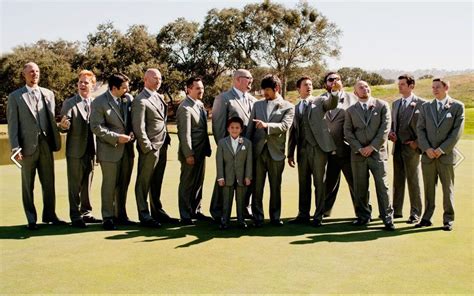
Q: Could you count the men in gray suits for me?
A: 12